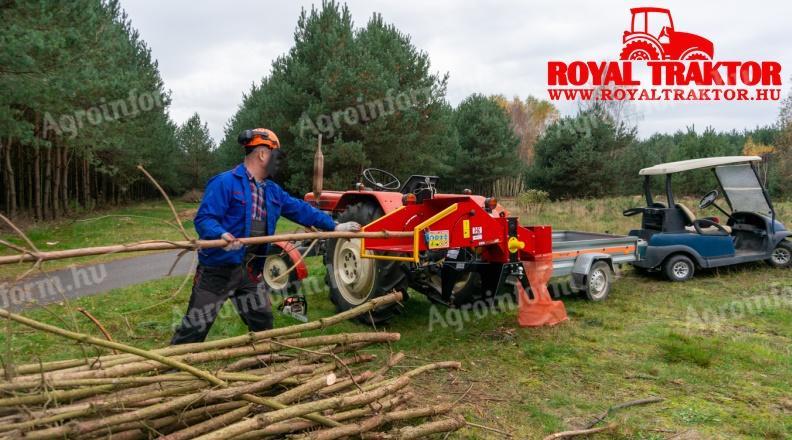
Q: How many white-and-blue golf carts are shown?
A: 1